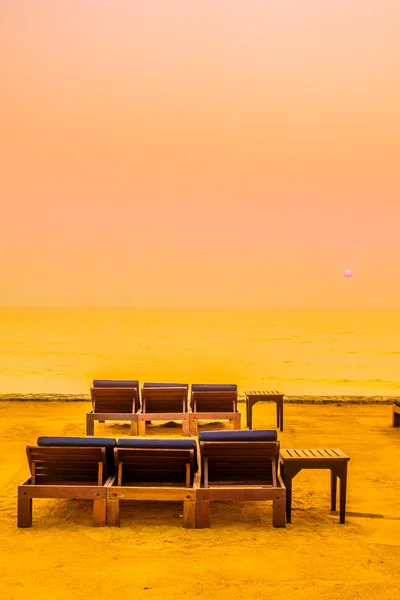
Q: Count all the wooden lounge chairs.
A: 6